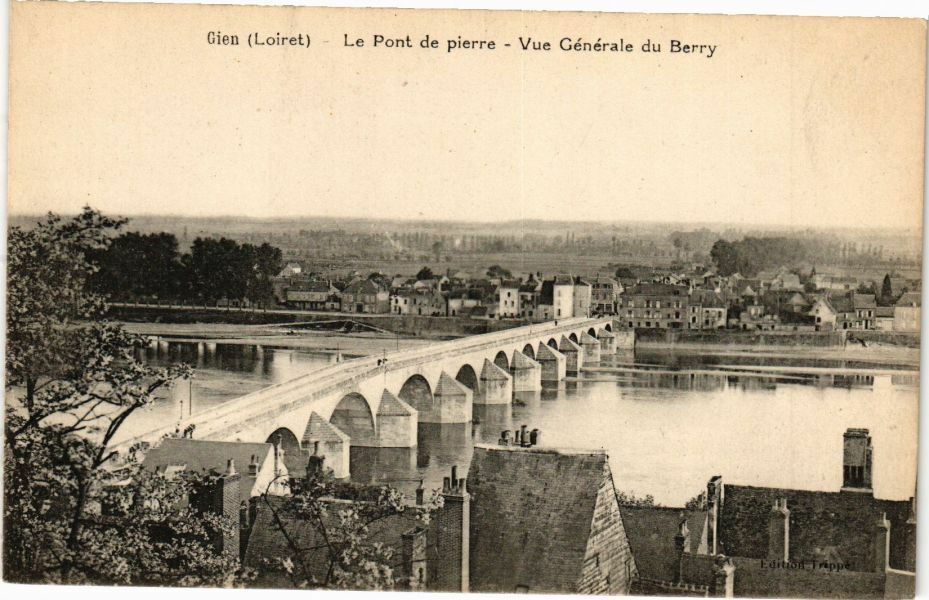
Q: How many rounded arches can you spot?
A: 10